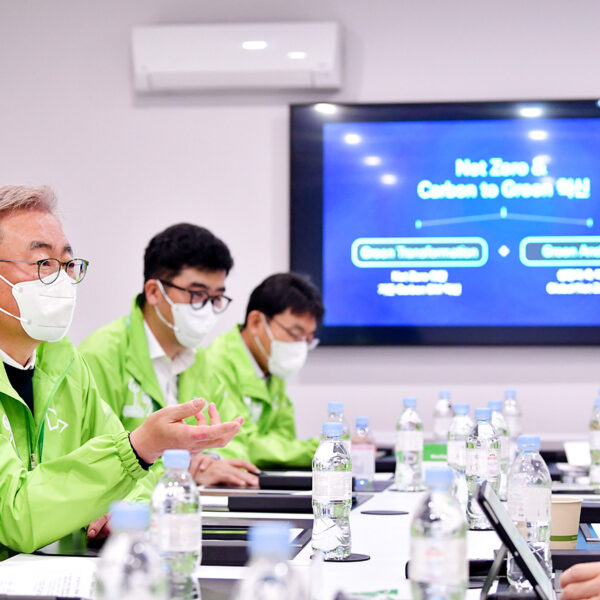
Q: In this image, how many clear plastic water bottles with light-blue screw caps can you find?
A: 15